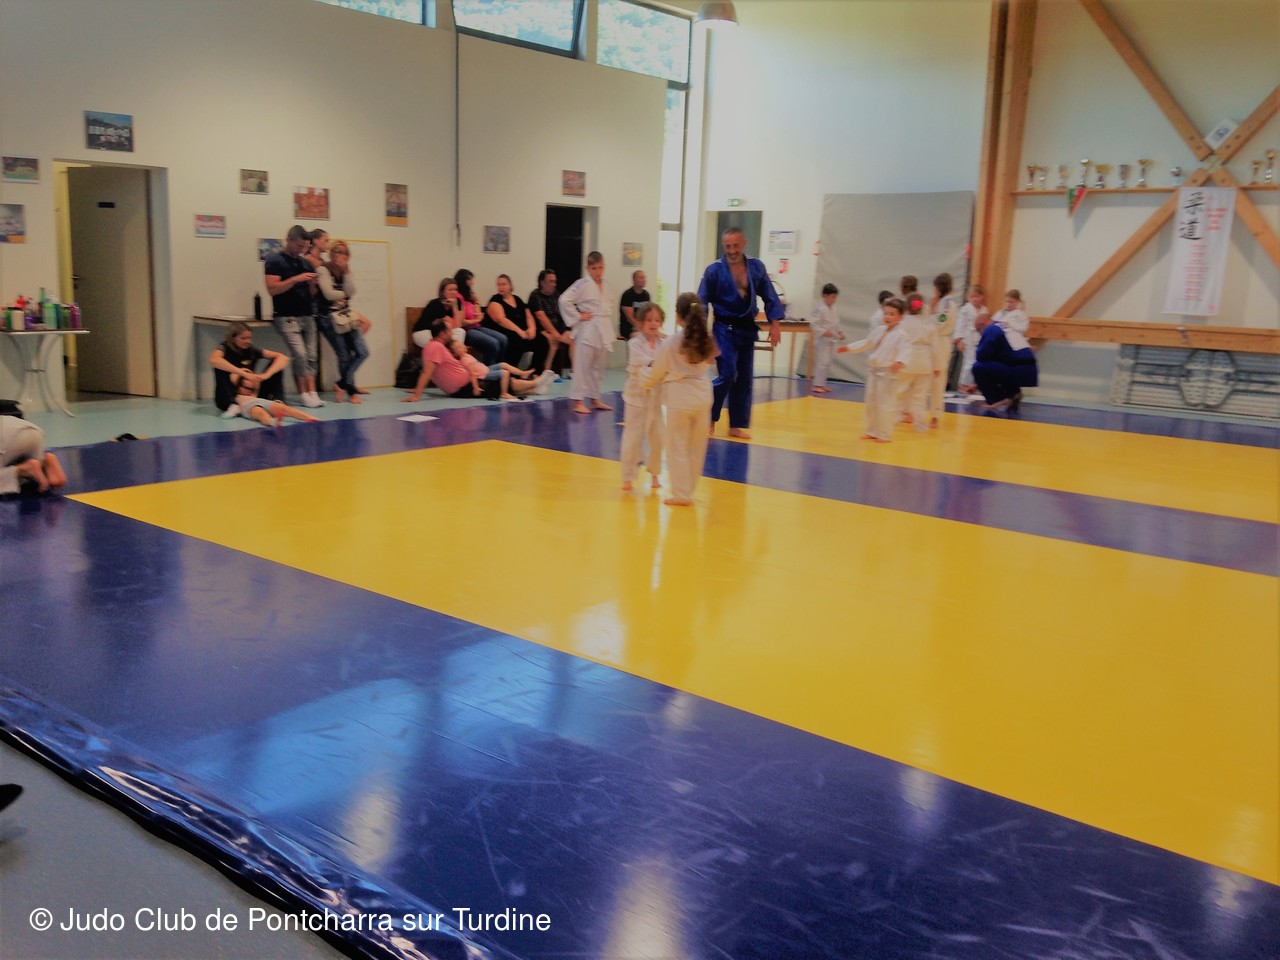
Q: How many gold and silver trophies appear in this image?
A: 10